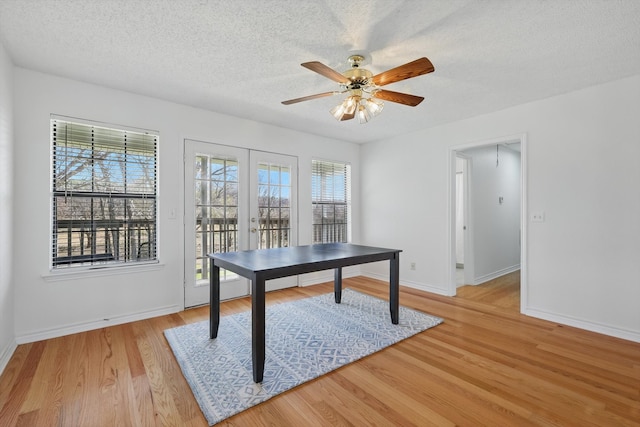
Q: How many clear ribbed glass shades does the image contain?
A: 4